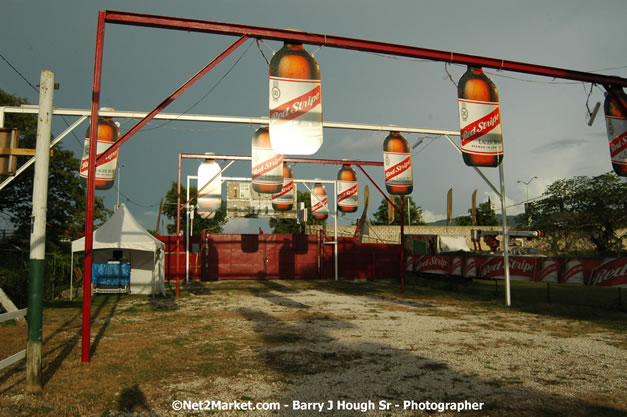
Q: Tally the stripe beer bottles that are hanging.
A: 10